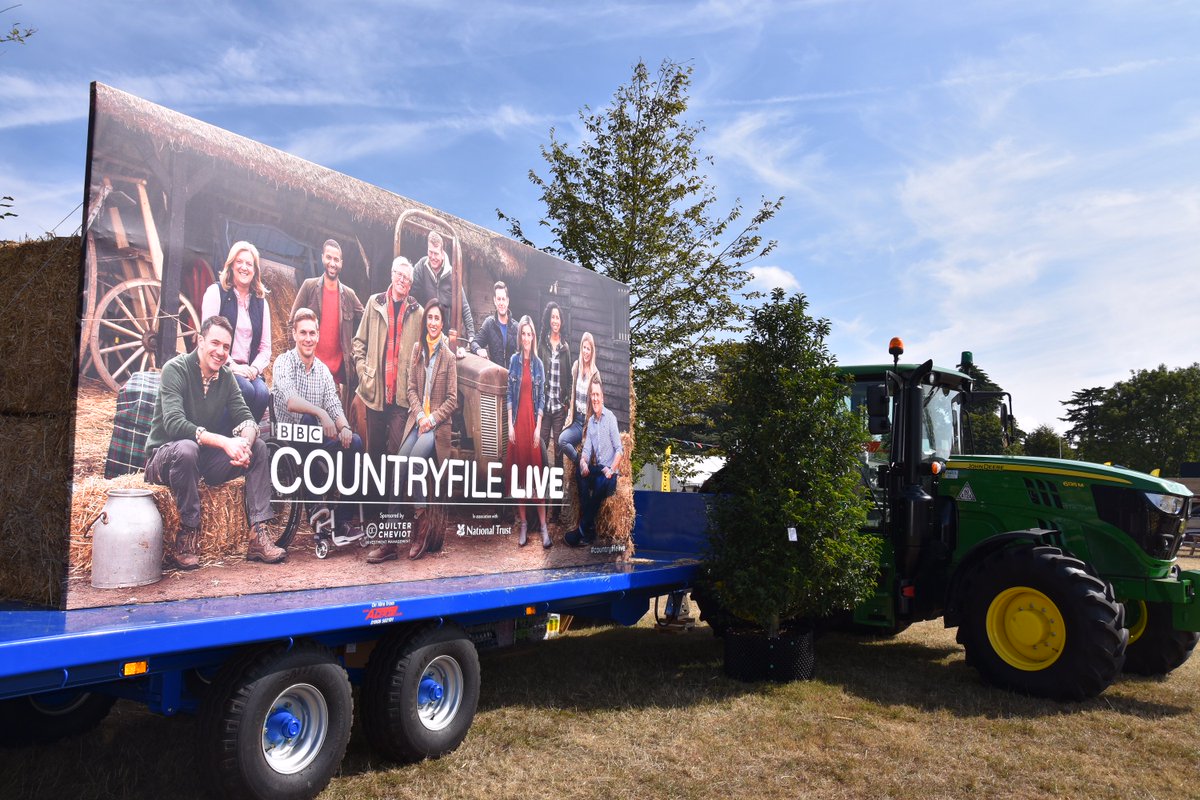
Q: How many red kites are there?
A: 0